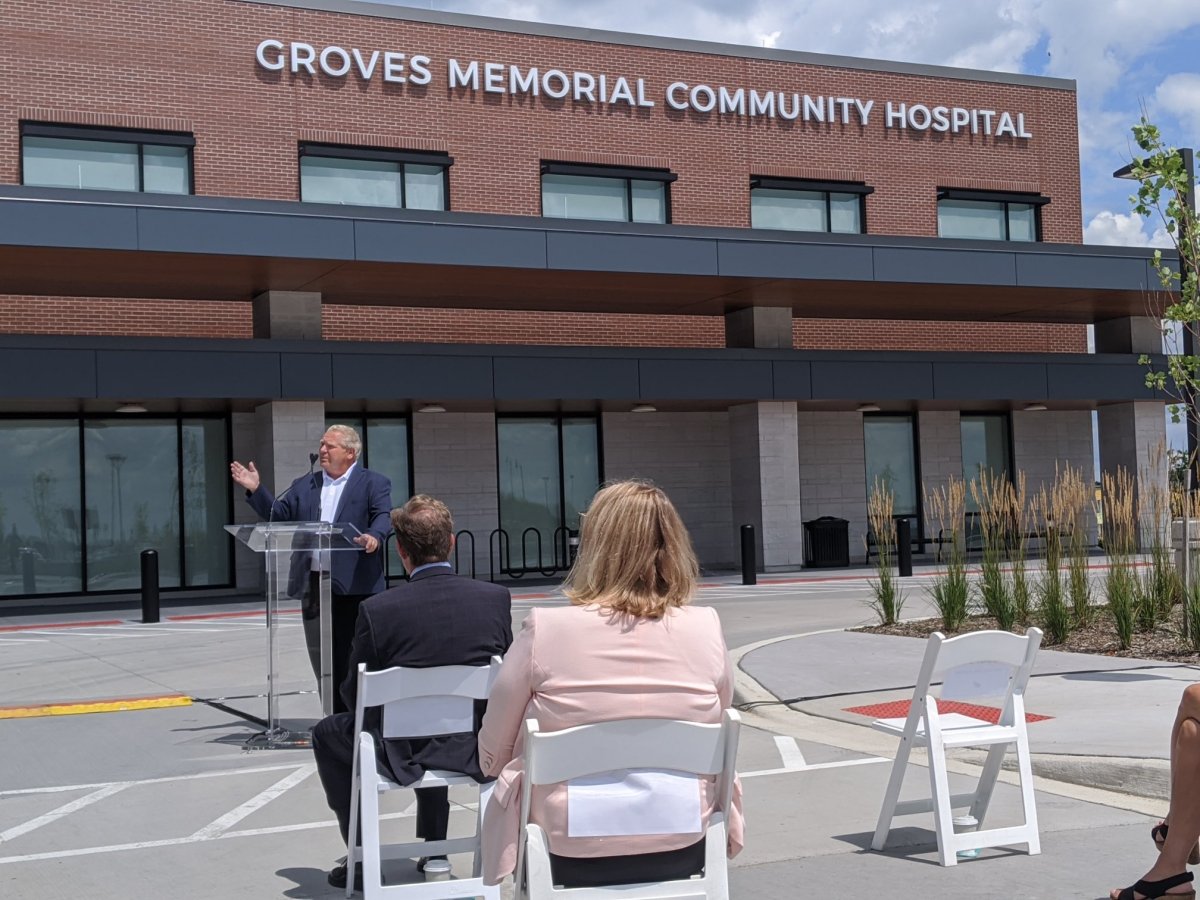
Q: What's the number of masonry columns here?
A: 3